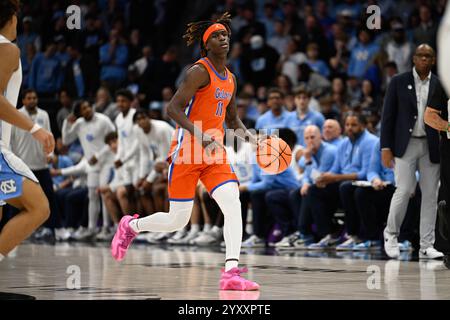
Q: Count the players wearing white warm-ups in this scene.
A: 4